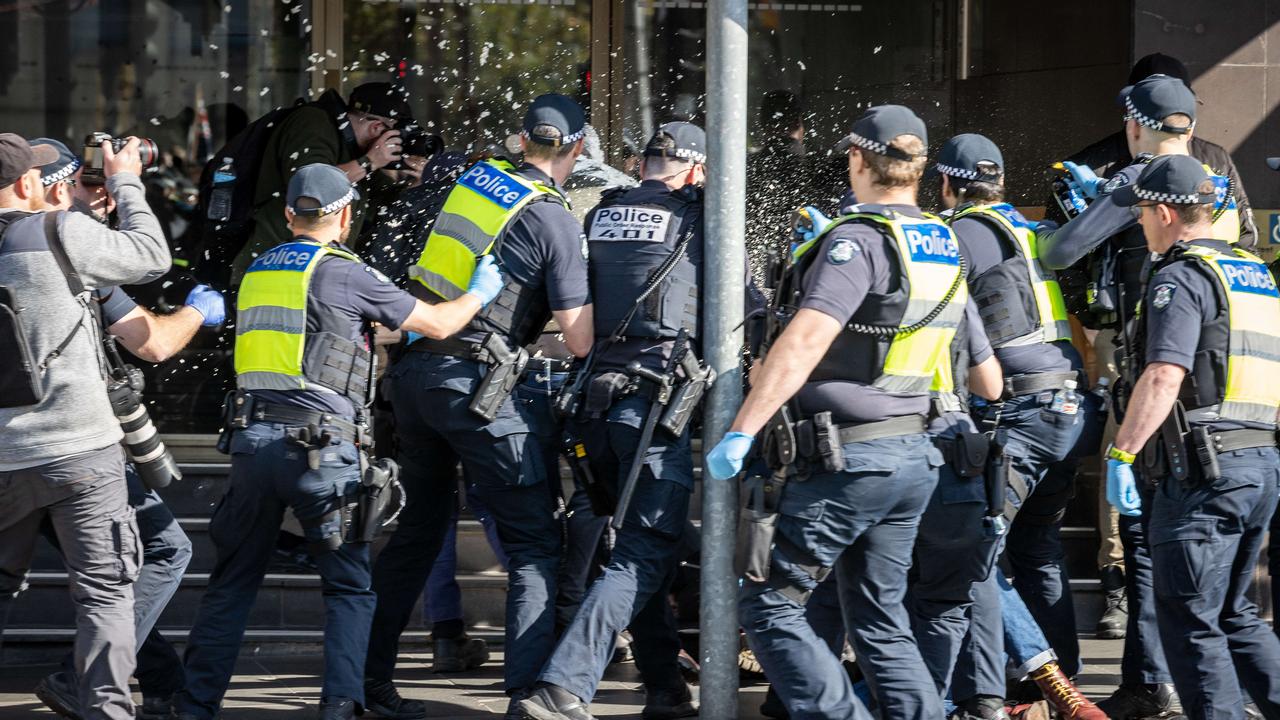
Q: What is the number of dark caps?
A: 11